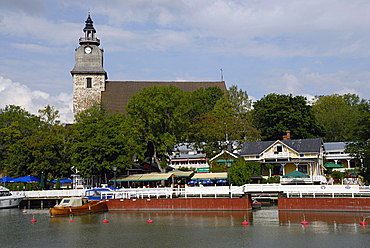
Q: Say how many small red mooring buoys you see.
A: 8